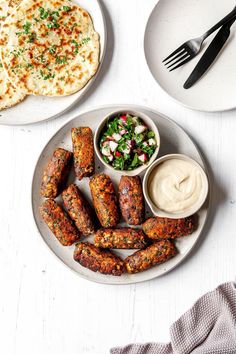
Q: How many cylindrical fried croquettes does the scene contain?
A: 10